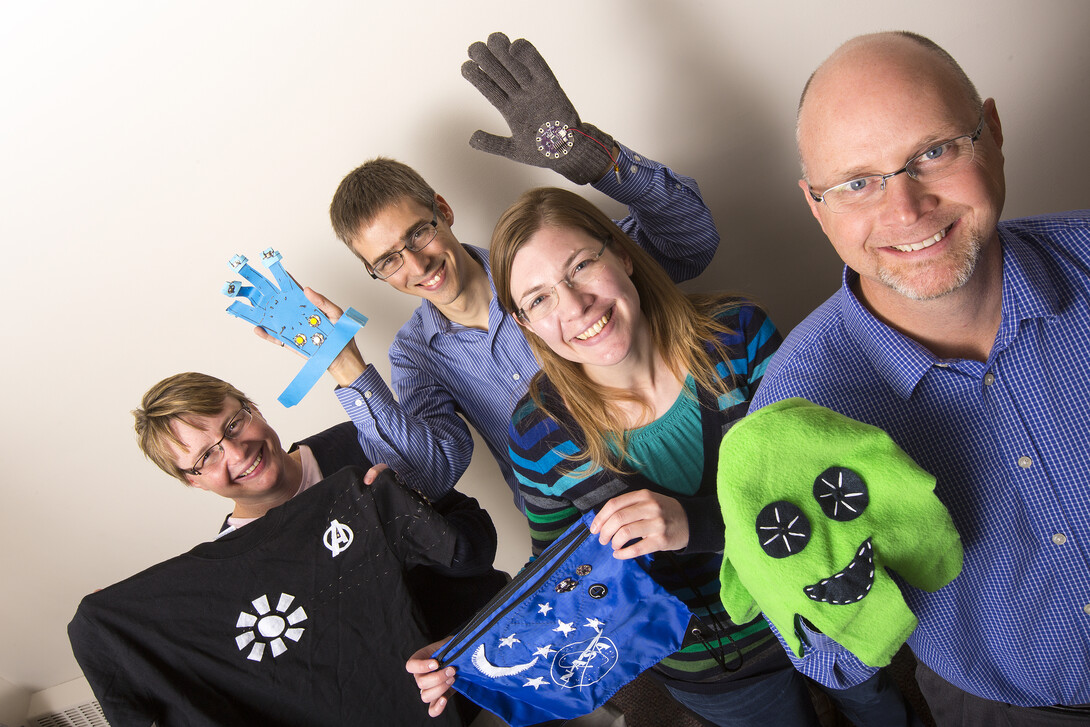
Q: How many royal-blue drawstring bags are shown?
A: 1